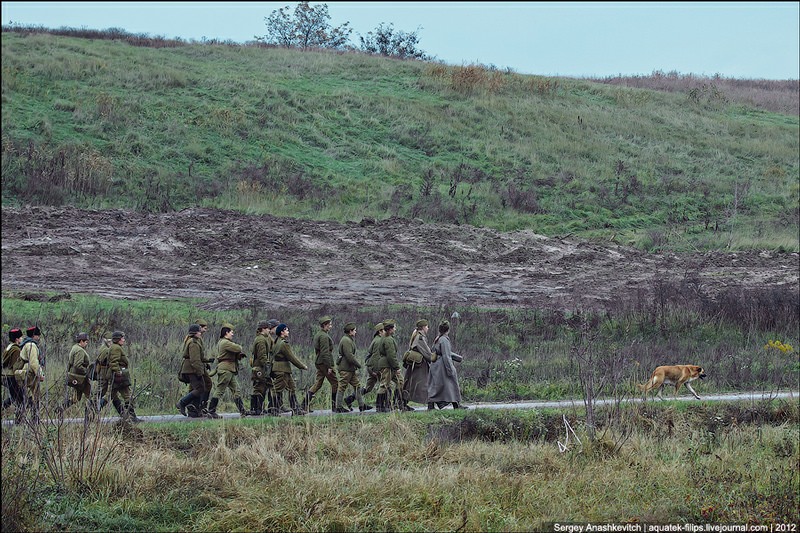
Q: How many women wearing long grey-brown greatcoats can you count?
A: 2